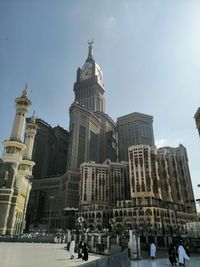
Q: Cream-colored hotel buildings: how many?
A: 2